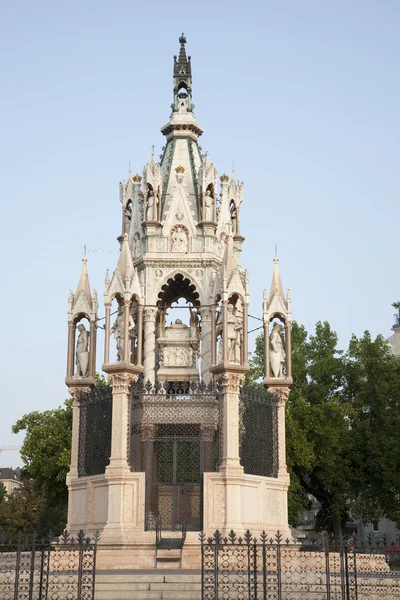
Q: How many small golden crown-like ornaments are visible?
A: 3